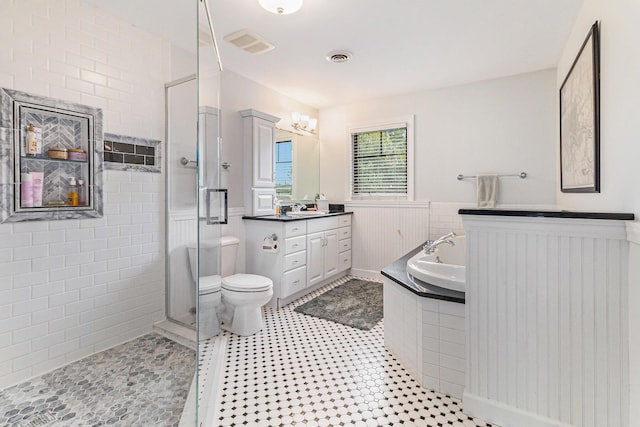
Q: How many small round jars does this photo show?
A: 2